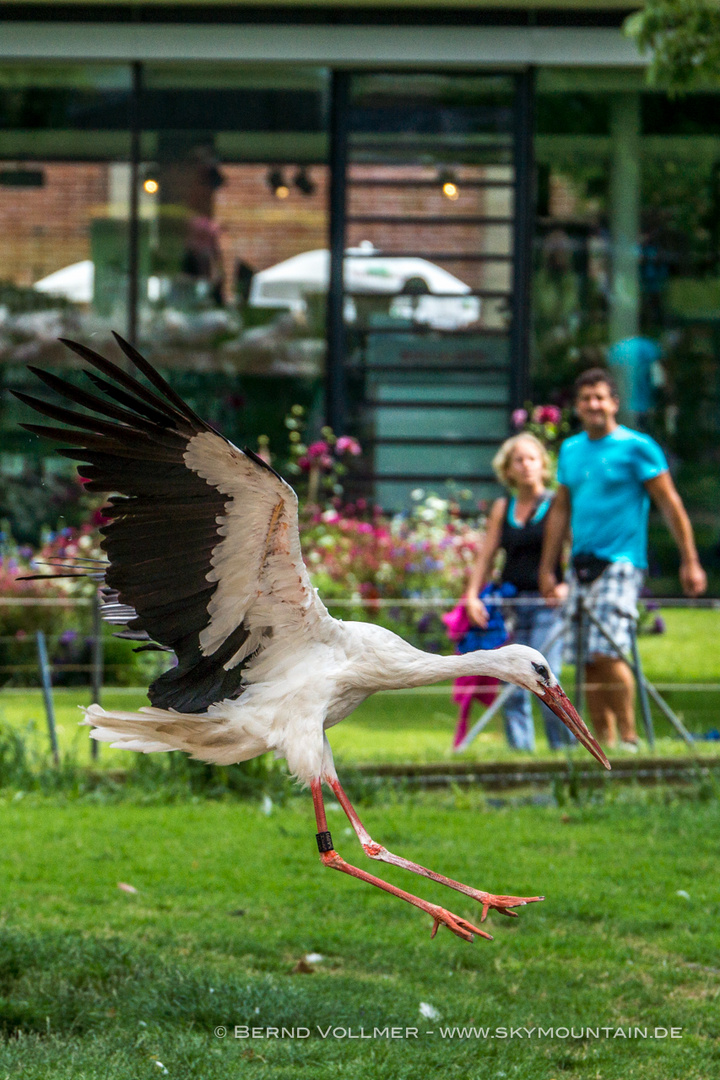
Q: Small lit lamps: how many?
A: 3